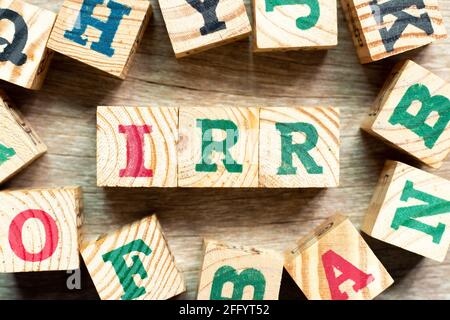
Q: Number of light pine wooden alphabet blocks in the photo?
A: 15